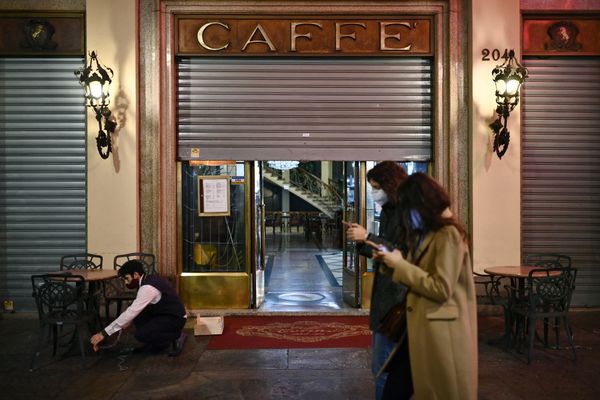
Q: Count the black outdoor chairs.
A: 6